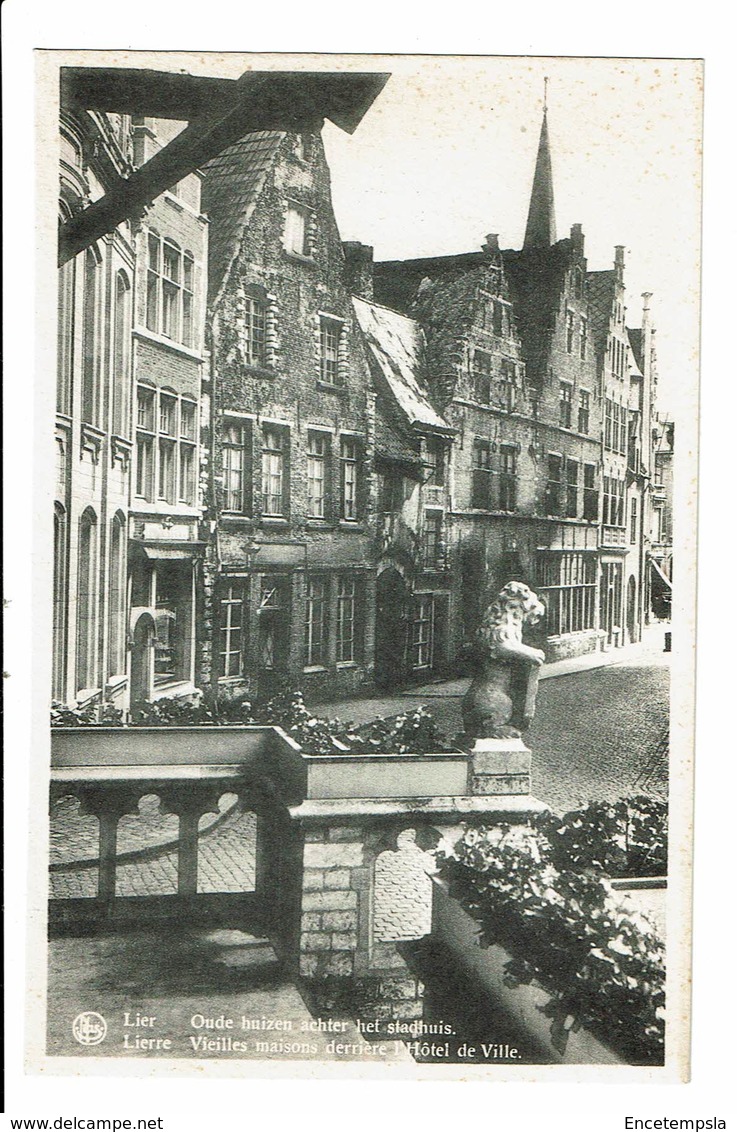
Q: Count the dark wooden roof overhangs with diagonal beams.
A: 1